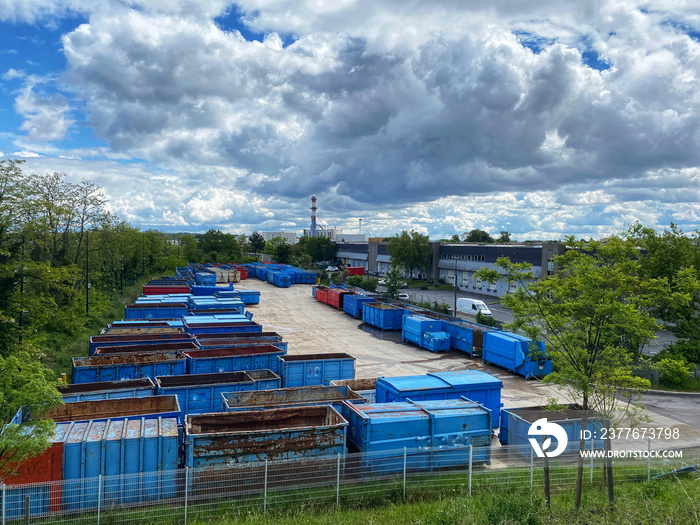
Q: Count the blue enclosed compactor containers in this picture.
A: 2